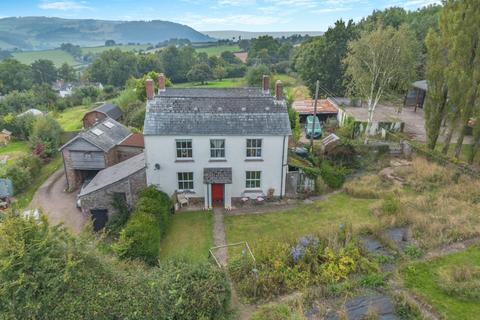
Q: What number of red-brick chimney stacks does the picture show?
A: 4